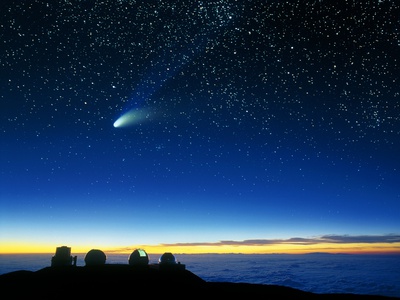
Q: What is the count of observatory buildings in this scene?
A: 4